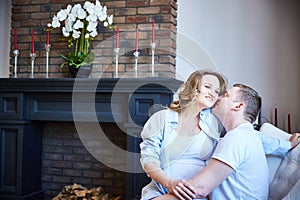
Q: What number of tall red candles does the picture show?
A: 8